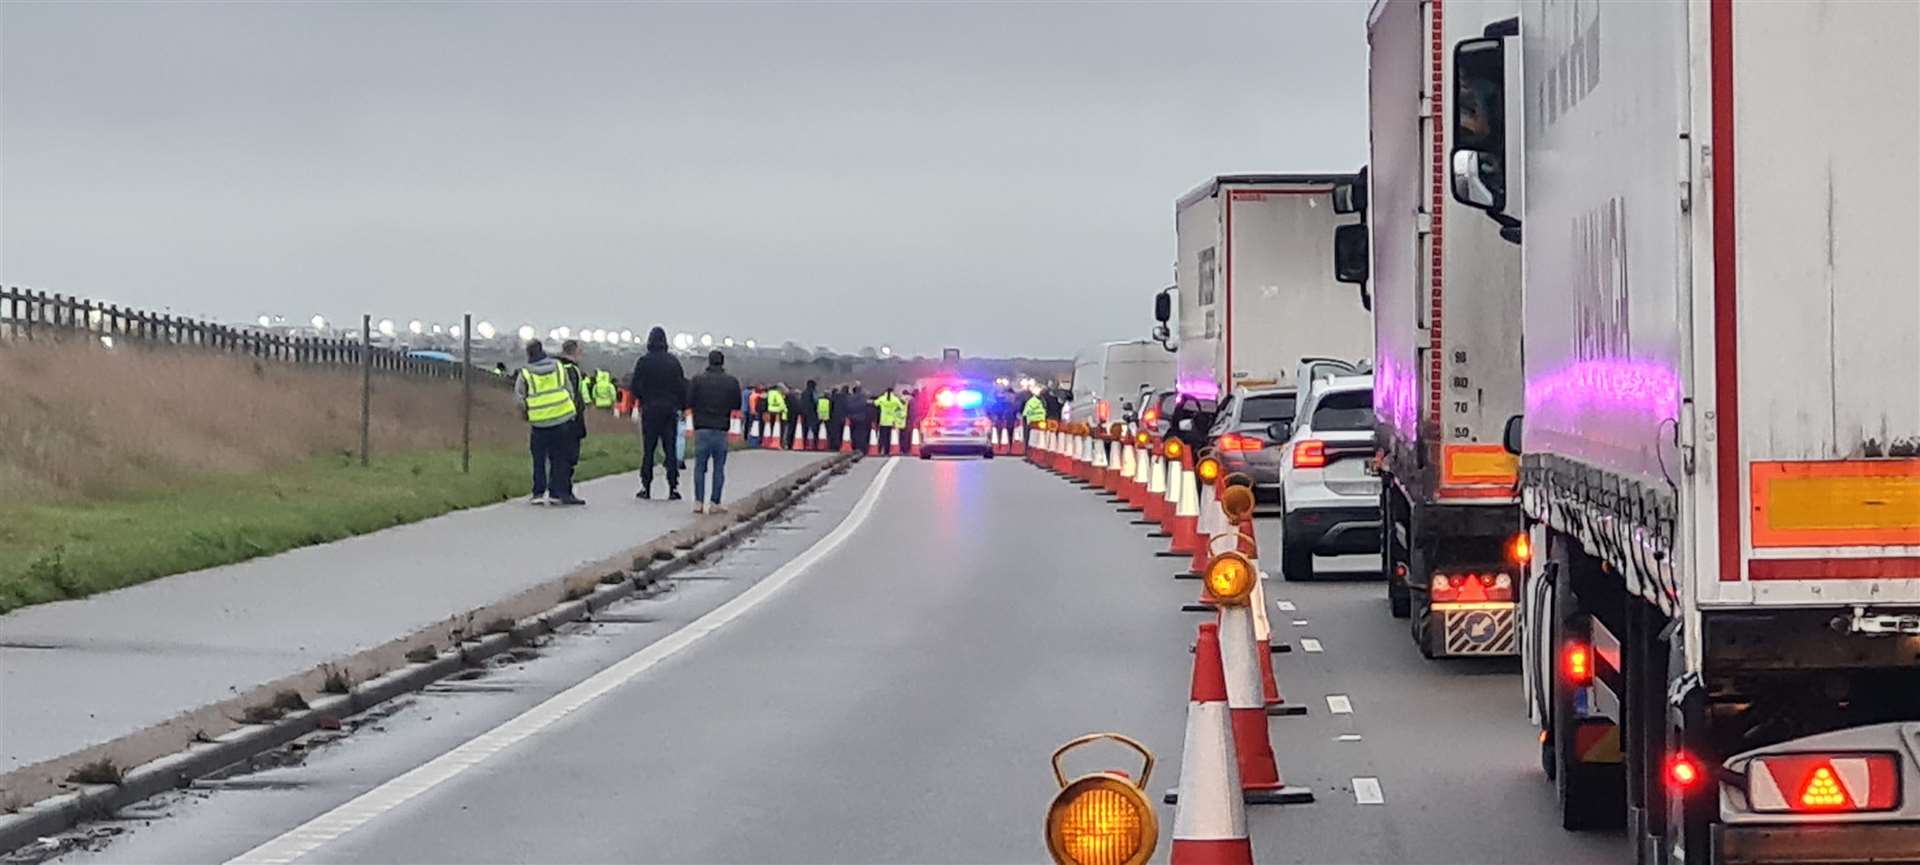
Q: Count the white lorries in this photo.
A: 3